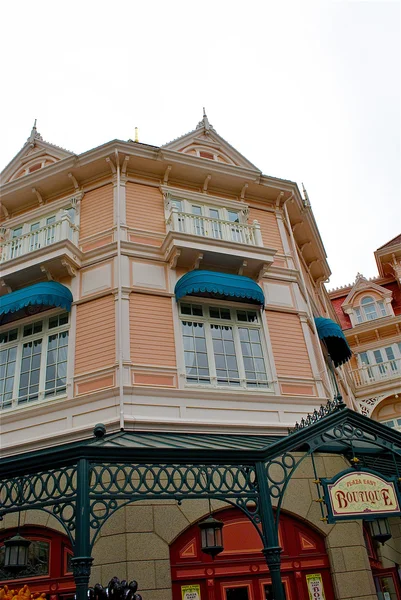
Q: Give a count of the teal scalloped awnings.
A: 3